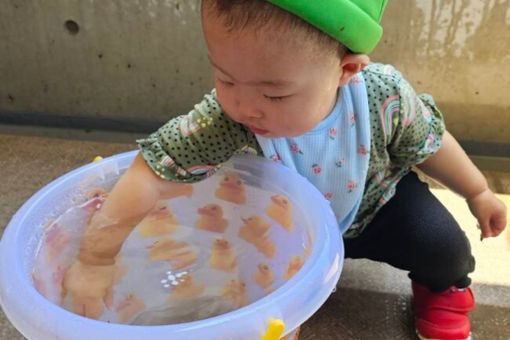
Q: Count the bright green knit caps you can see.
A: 1